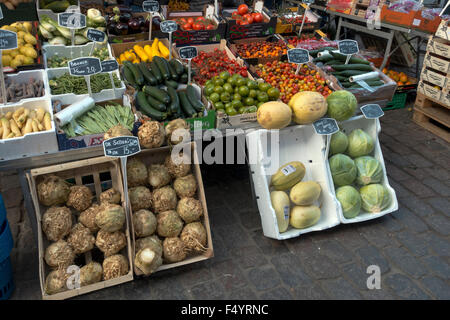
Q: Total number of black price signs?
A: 13